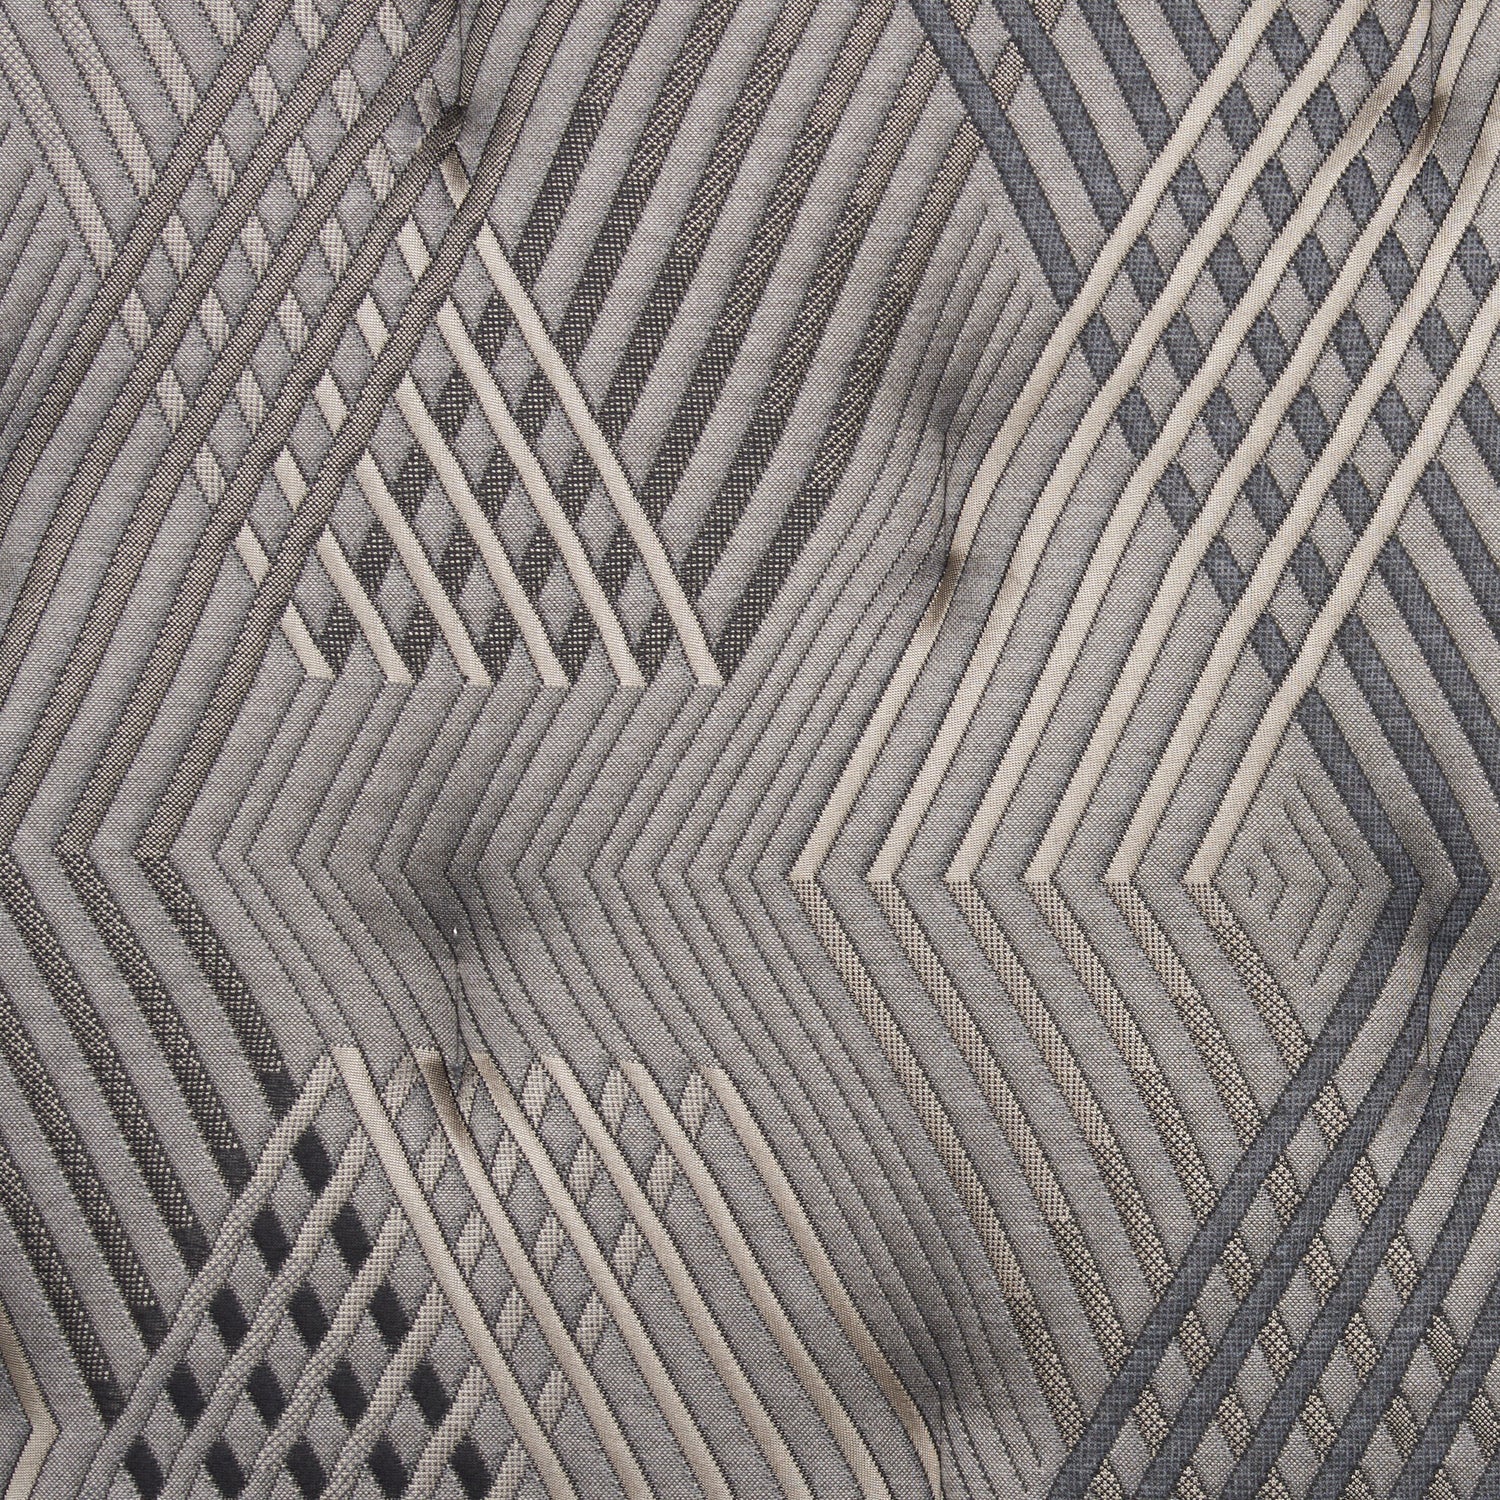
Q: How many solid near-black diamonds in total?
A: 15